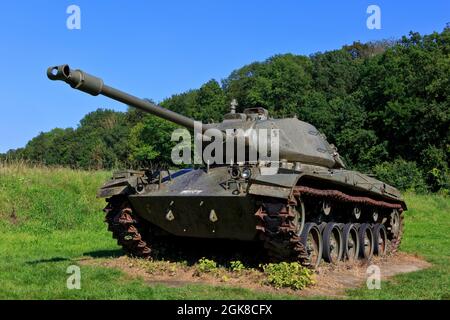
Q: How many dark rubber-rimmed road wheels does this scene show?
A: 5